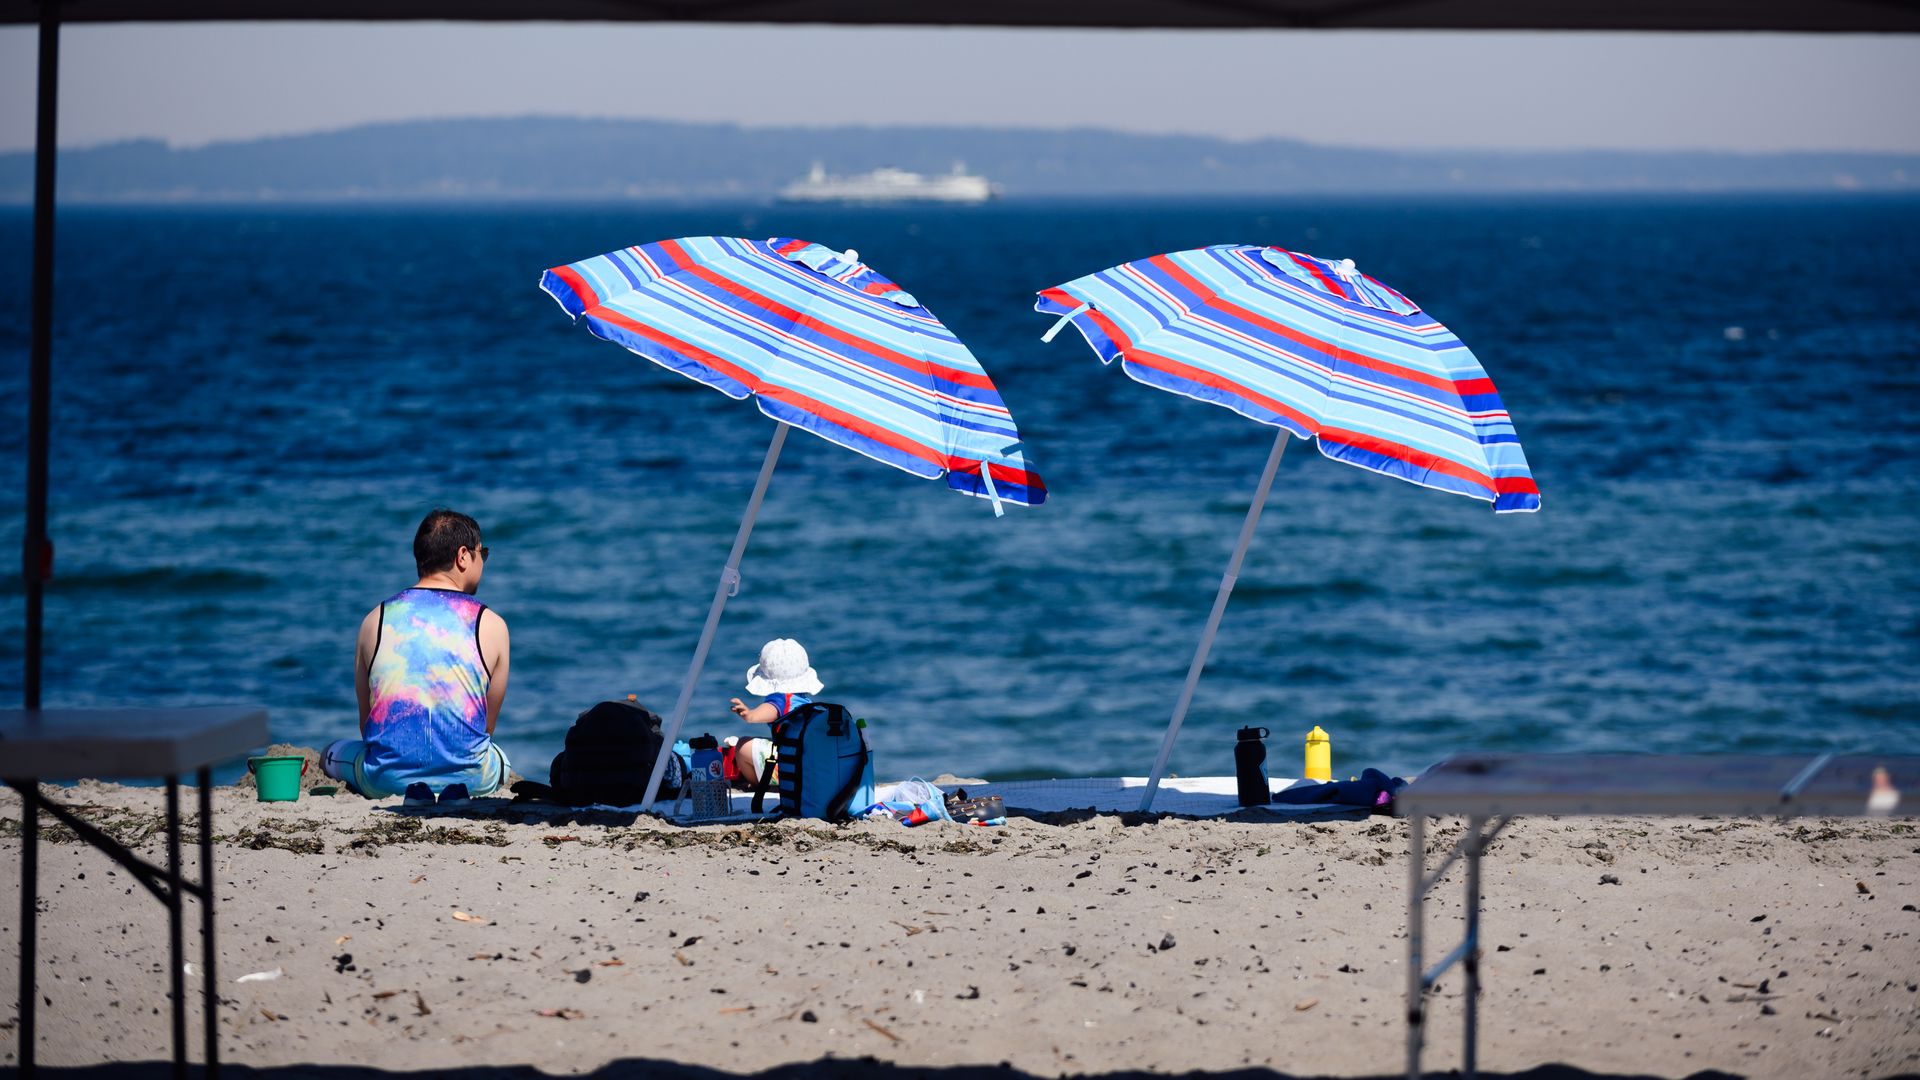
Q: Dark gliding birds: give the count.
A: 0